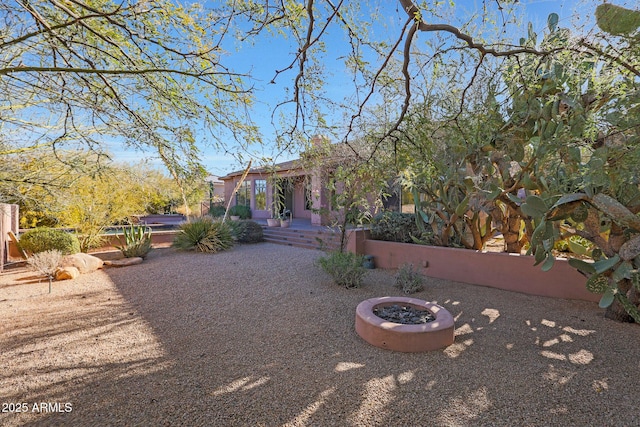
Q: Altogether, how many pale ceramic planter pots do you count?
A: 3